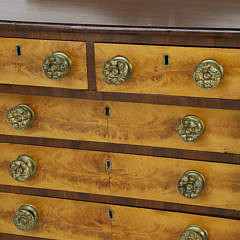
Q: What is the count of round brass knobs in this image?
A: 9